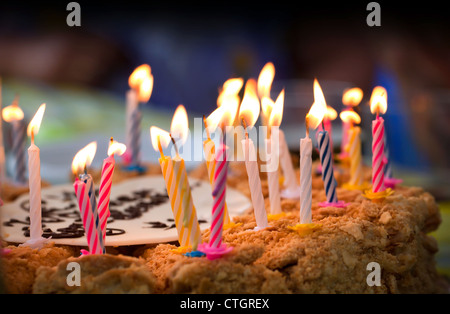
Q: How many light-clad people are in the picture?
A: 0